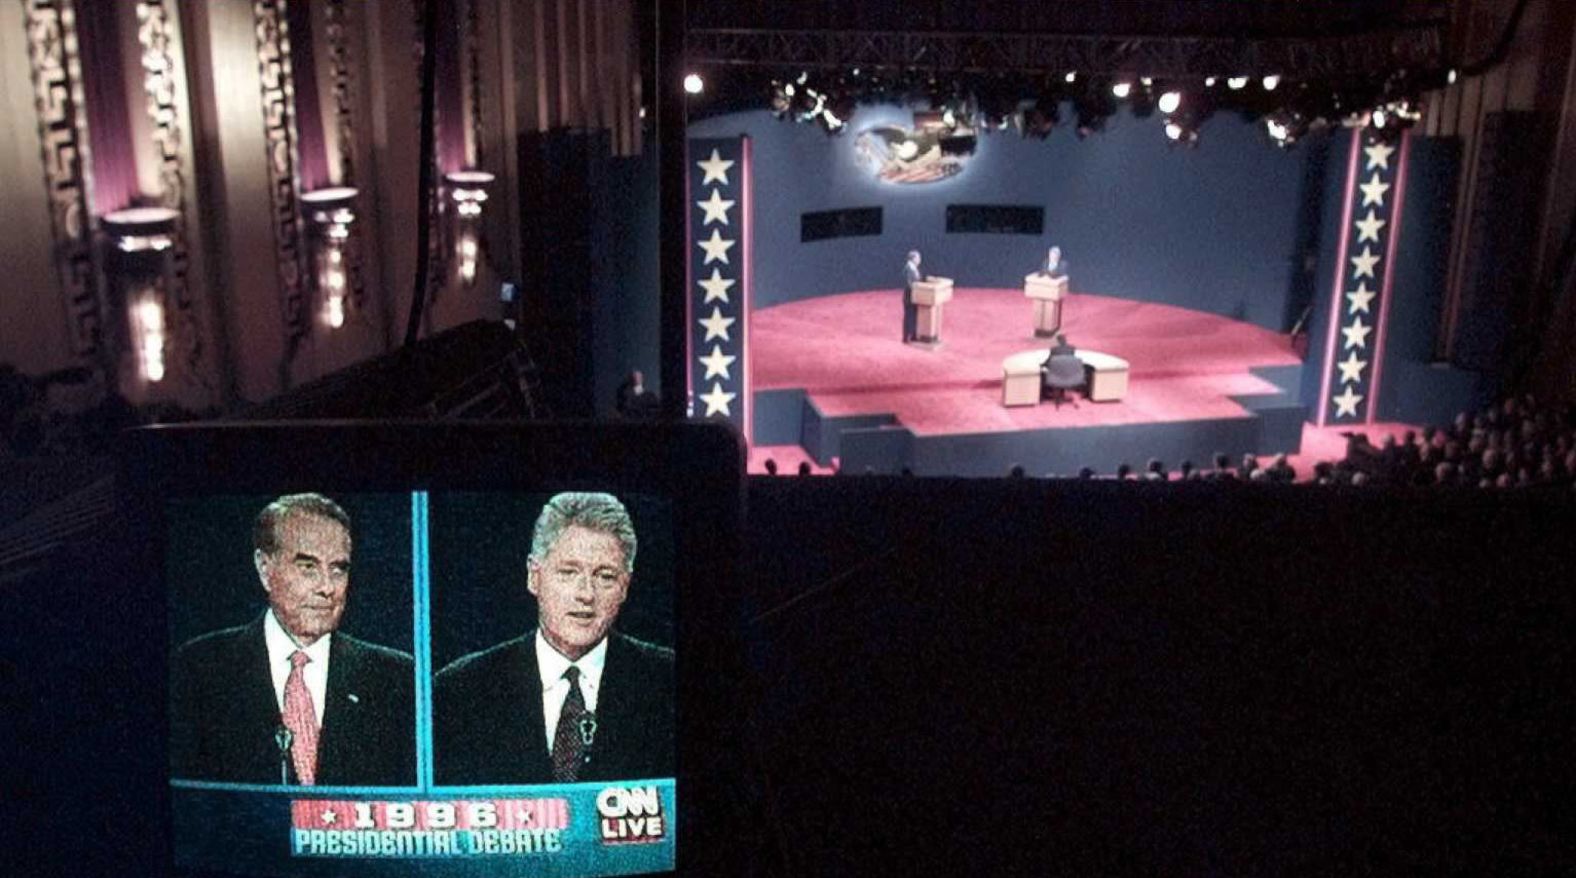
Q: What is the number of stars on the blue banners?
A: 15